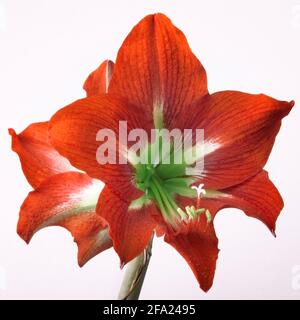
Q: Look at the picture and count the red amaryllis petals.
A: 10